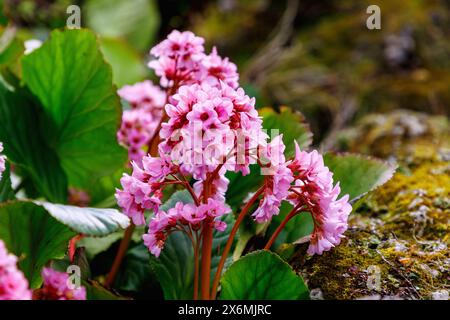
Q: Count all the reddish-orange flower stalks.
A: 5